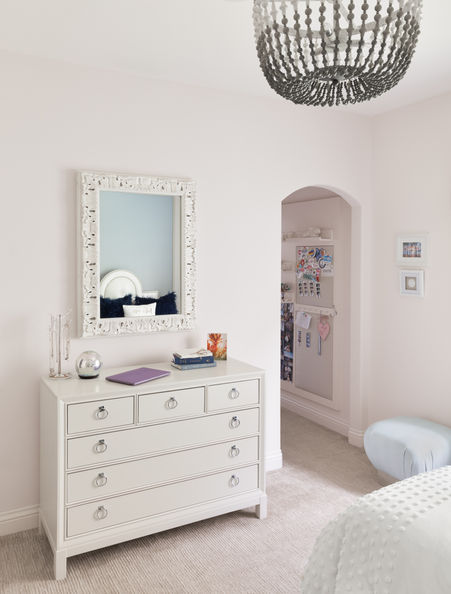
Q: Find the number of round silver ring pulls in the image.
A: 9